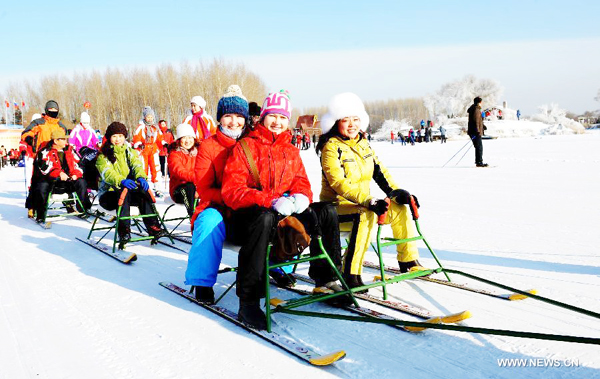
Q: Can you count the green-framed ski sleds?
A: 5